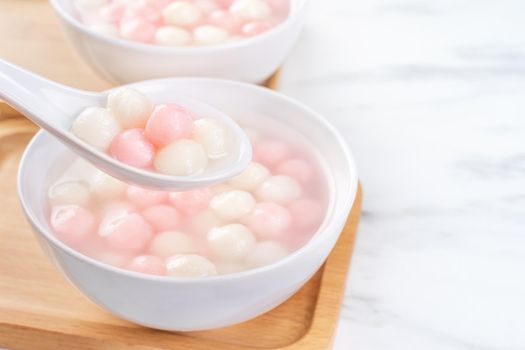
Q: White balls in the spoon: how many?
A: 4